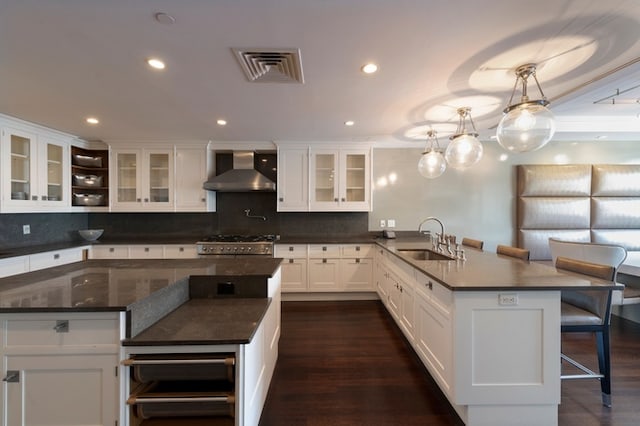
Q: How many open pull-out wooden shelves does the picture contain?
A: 2